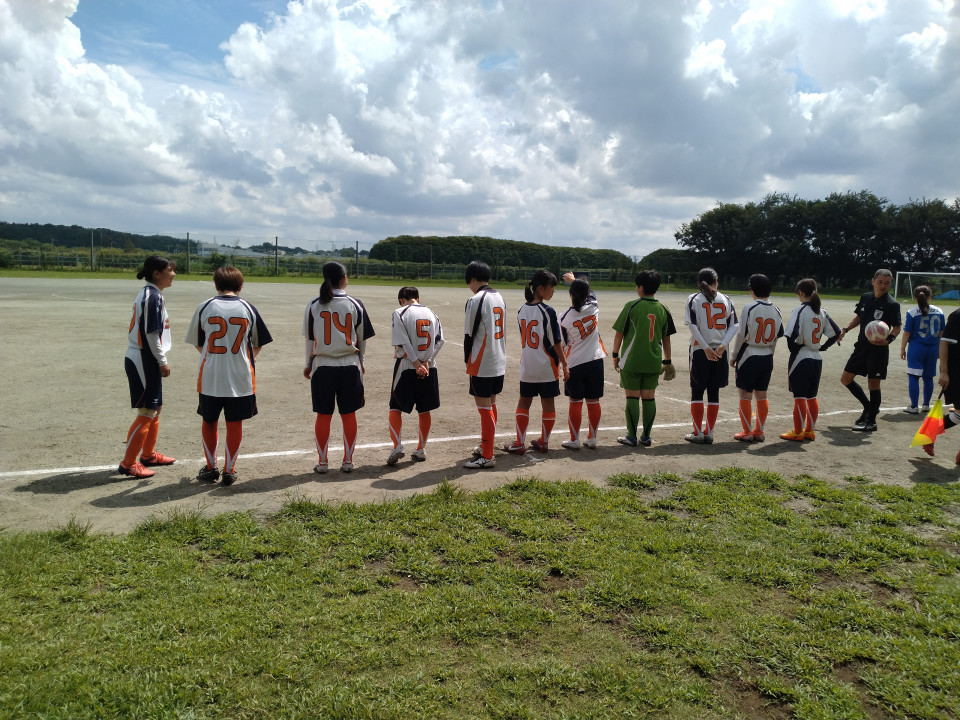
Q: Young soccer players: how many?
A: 12